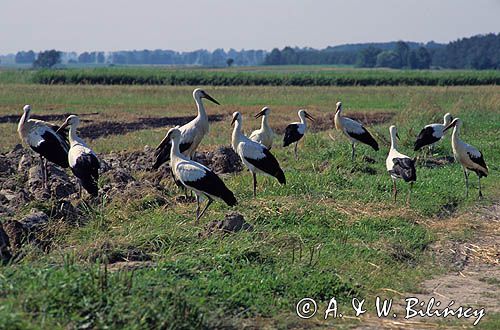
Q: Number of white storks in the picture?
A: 11